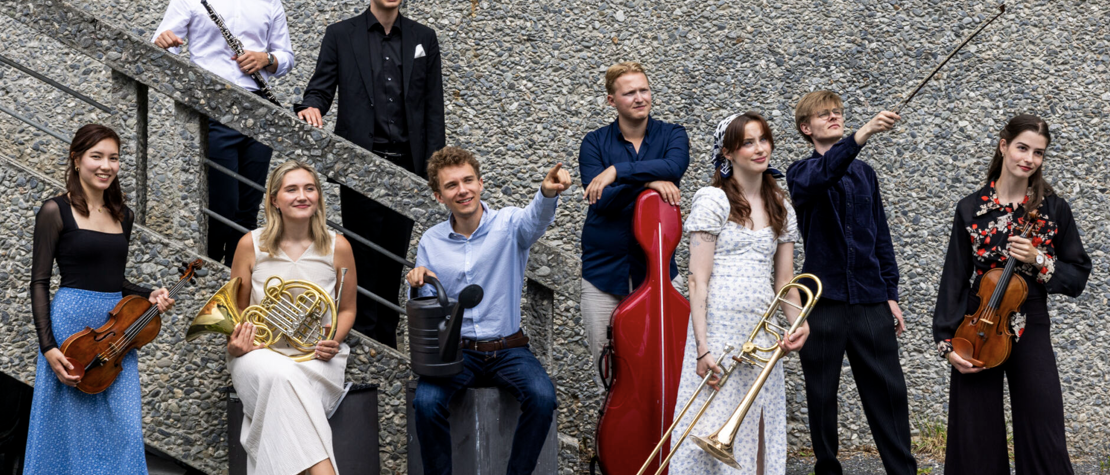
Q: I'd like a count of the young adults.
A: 9